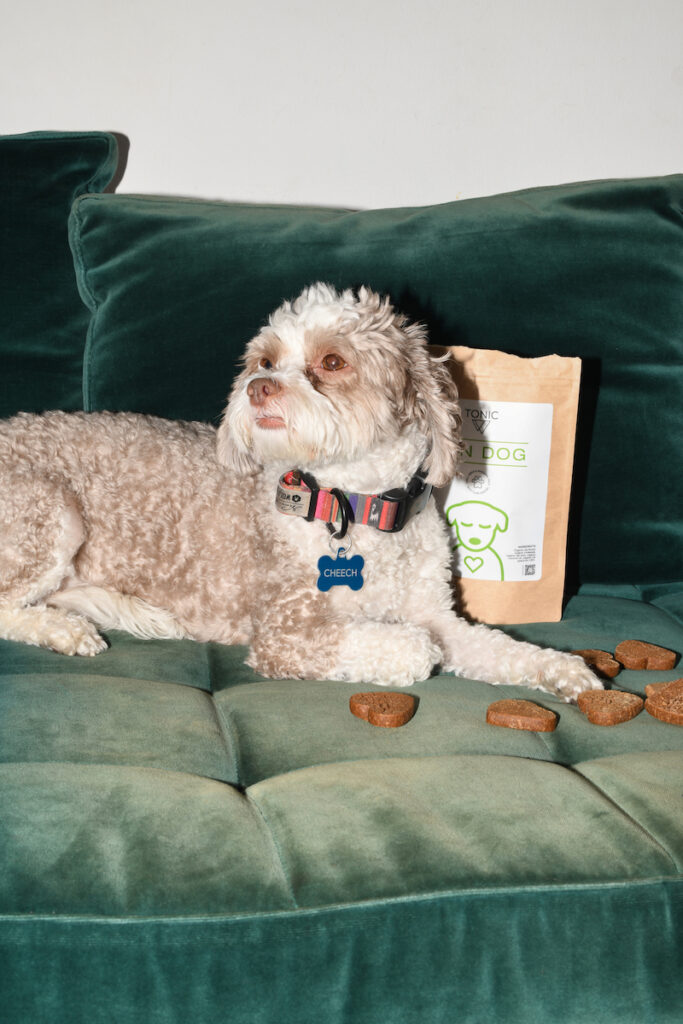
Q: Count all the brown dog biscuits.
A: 7